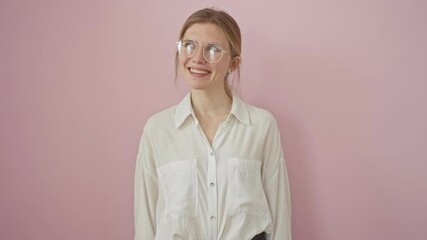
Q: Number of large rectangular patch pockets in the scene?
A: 2